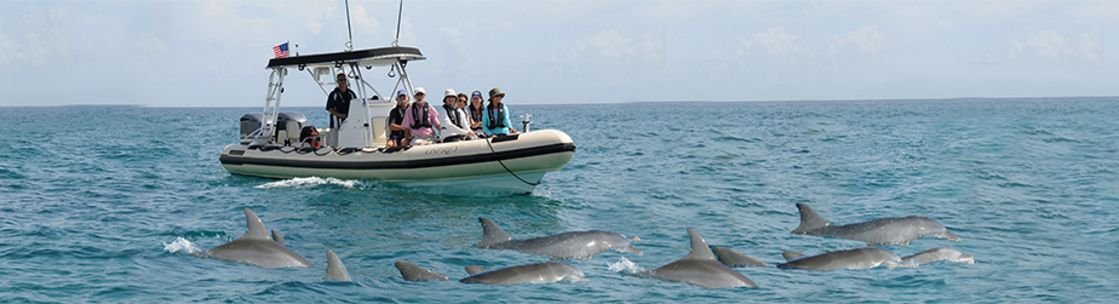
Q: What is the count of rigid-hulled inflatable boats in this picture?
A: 1